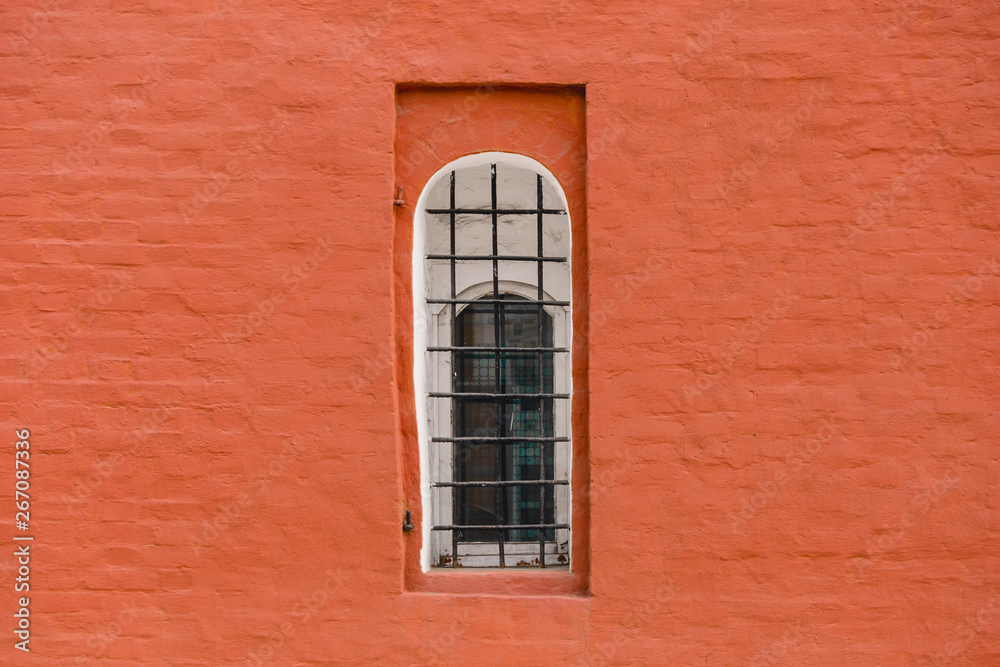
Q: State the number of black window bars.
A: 11